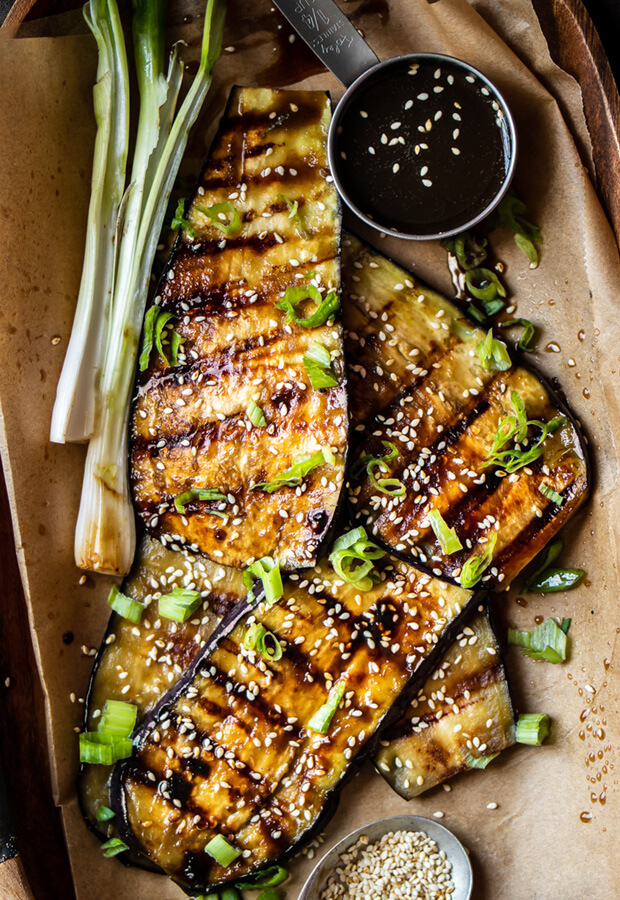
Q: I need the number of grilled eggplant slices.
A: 5